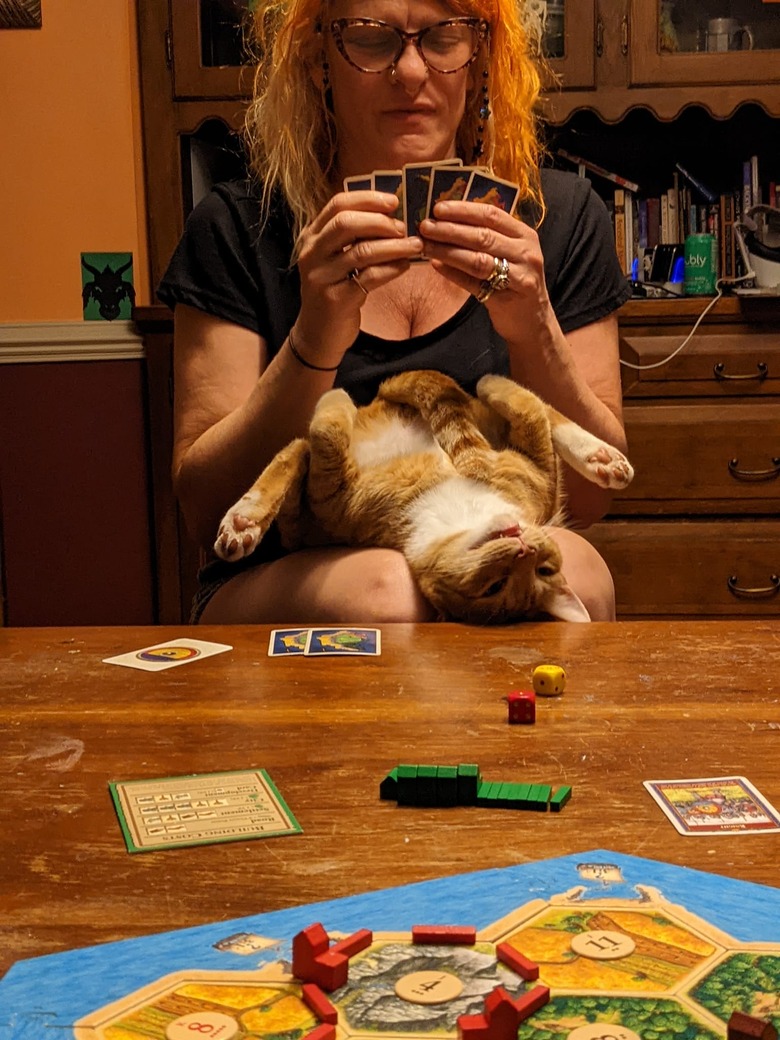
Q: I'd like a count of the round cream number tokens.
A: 4